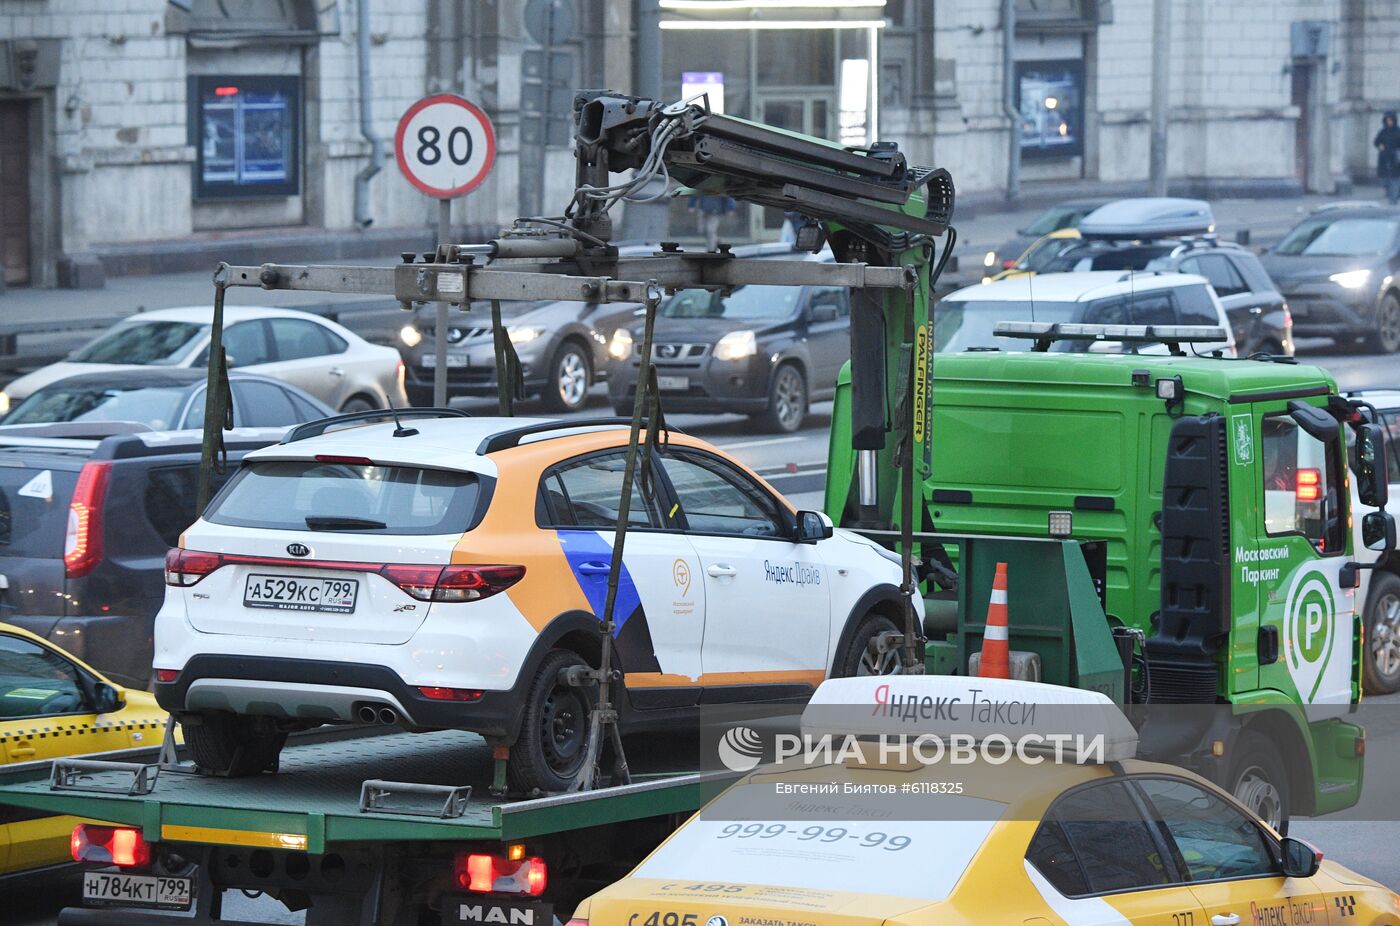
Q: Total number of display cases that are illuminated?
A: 2